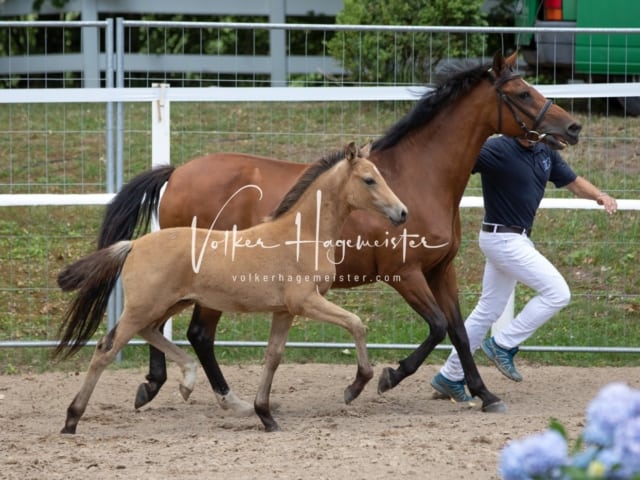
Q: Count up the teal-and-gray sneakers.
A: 2